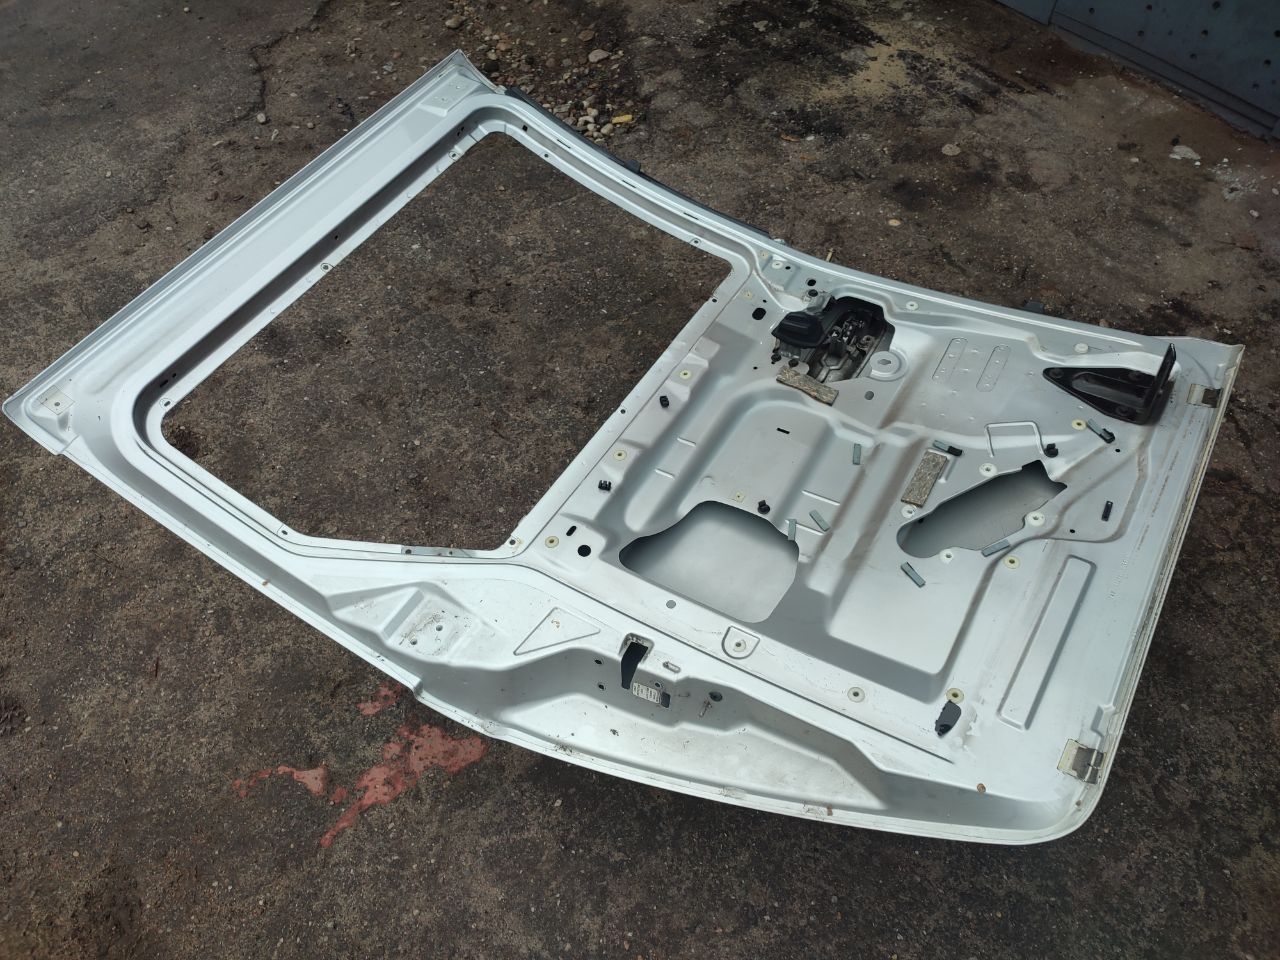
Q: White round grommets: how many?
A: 15